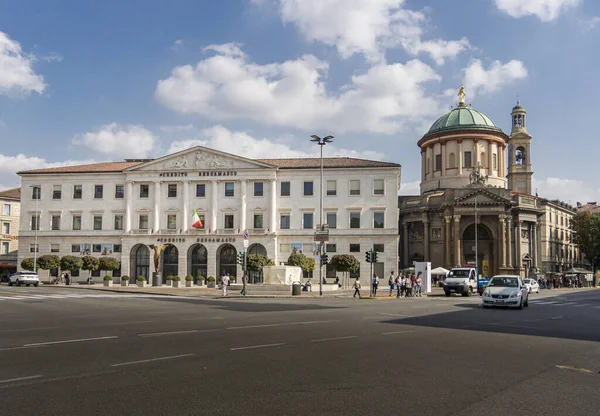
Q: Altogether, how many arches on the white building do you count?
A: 5